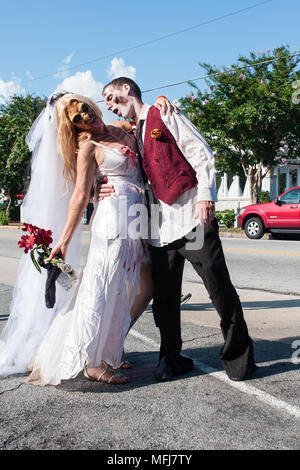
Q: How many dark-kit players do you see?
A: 0